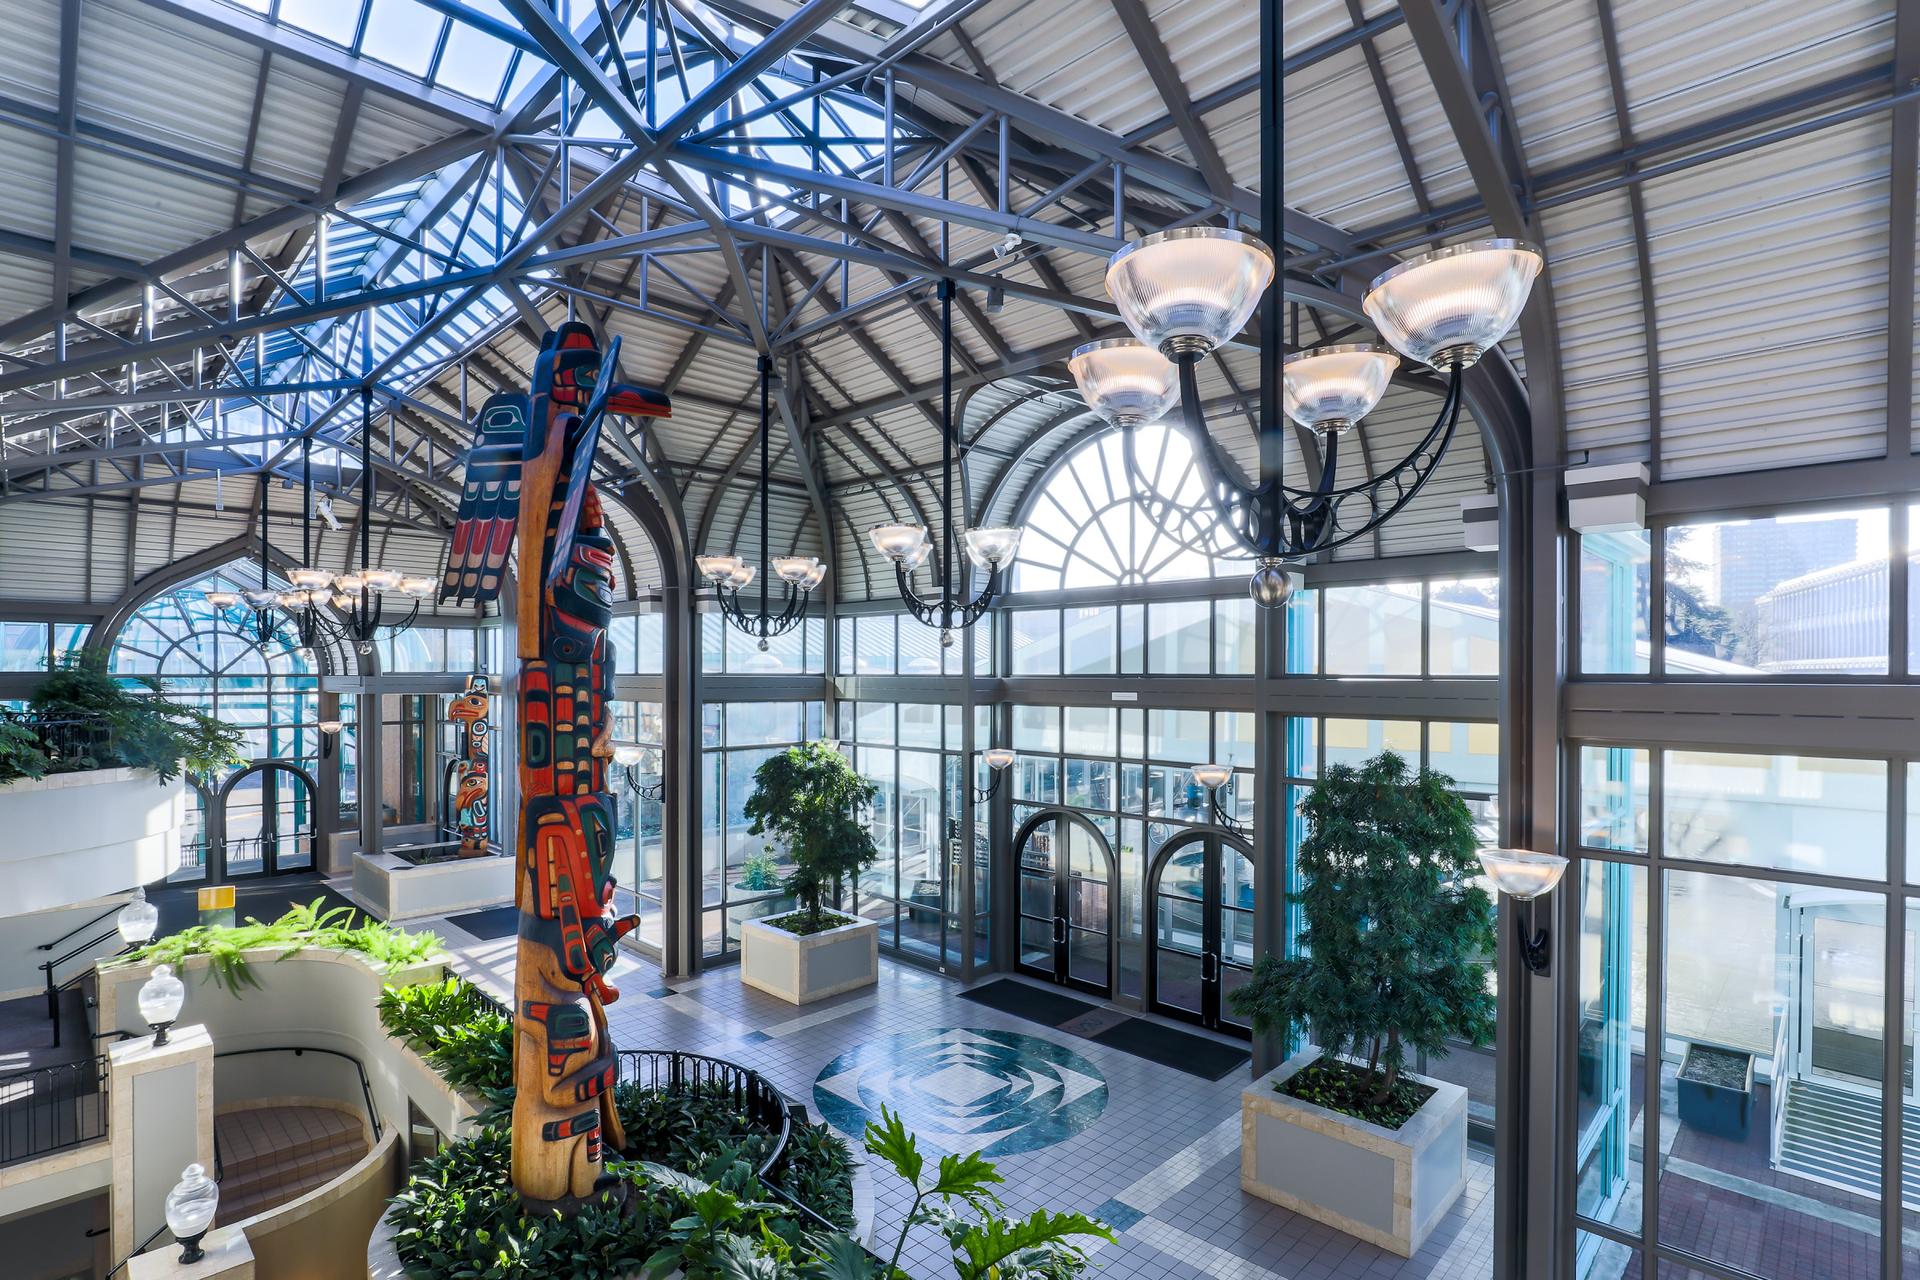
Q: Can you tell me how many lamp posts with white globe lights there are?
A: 3